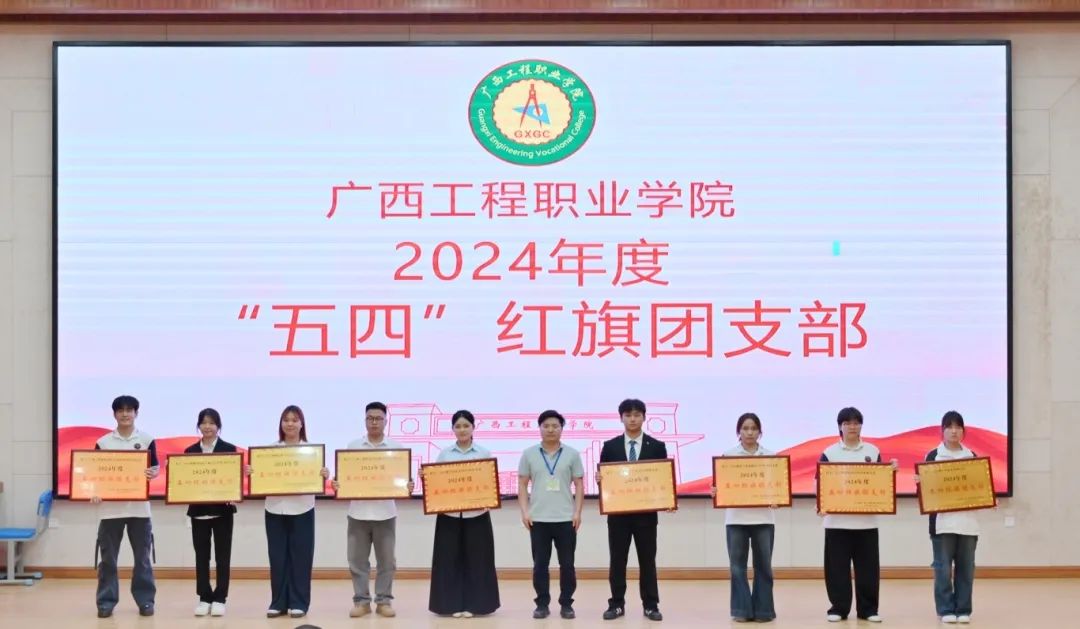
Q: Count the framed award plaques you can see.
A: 9